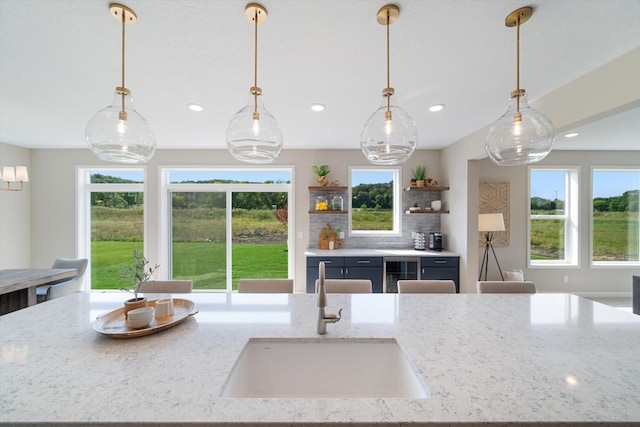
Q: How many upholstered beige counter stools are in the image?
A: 5